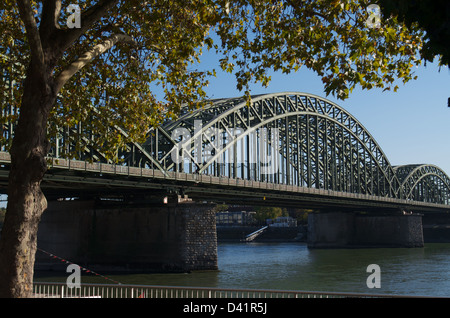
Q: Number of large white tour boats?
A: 0